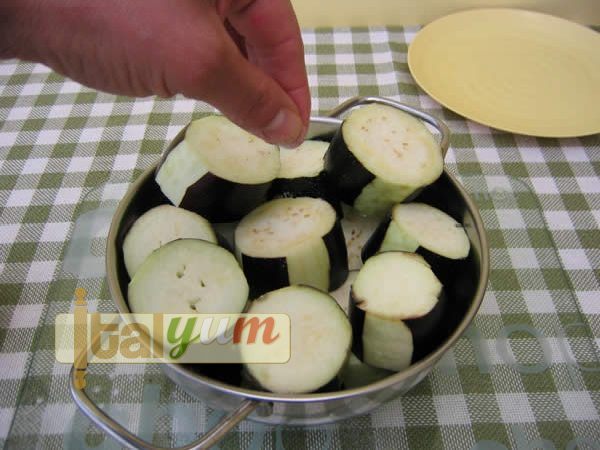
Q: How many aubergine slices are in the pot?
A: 9